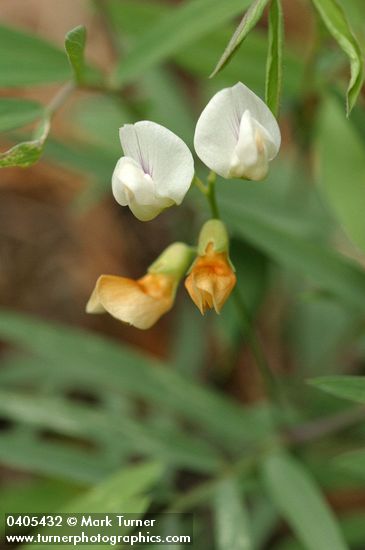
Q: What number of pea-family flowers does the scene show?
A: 4